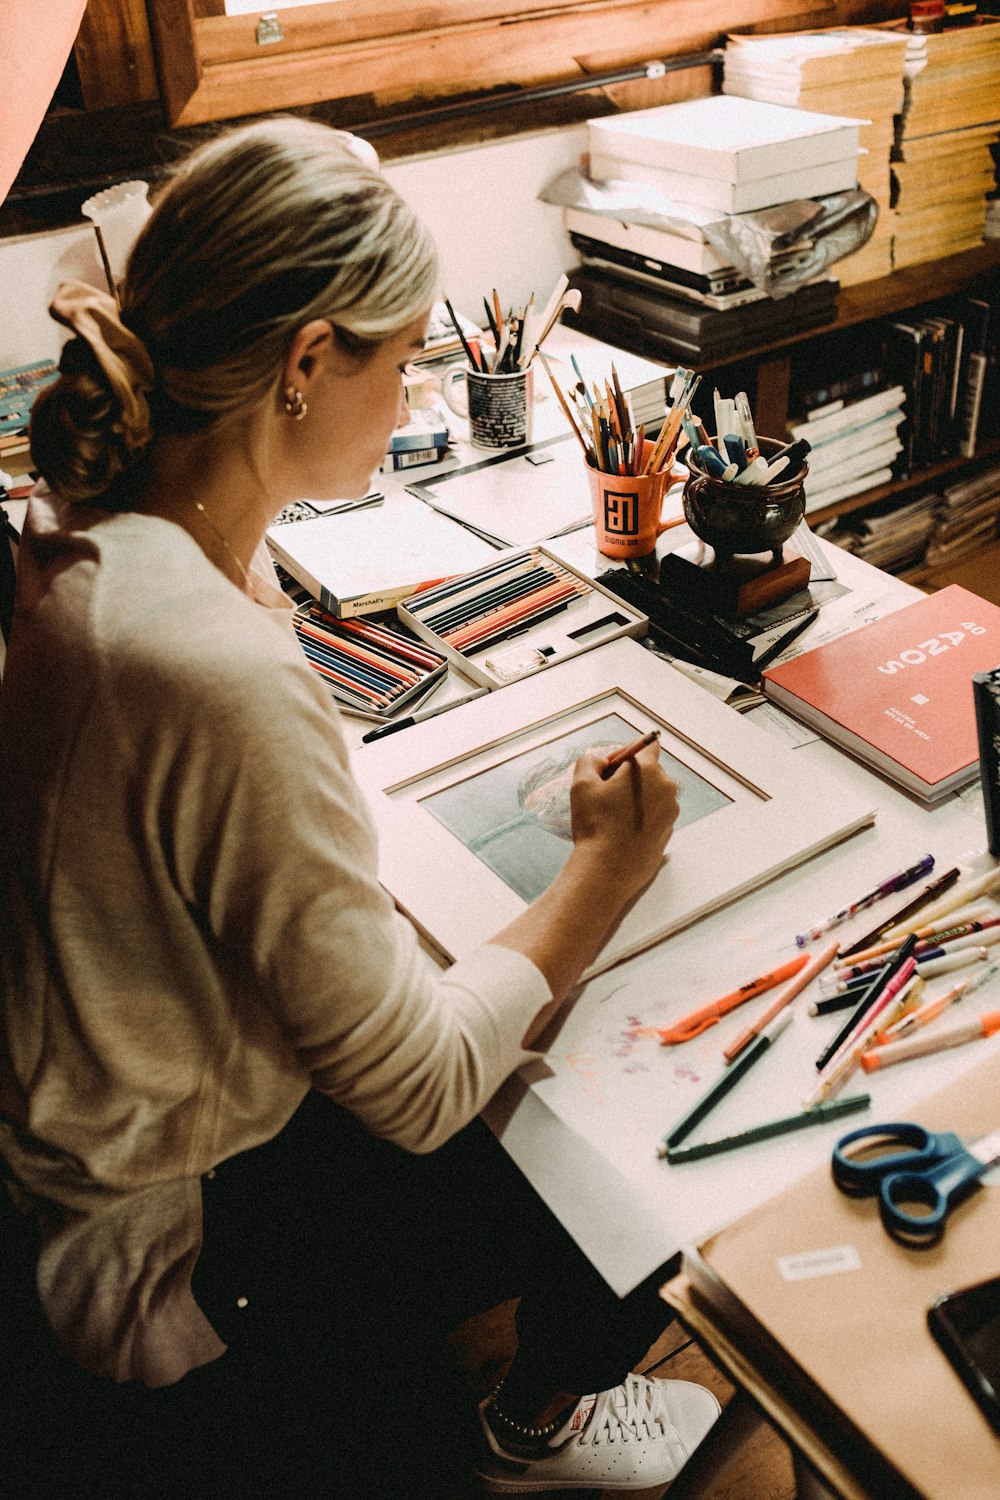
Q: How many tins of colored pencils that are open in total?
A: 2